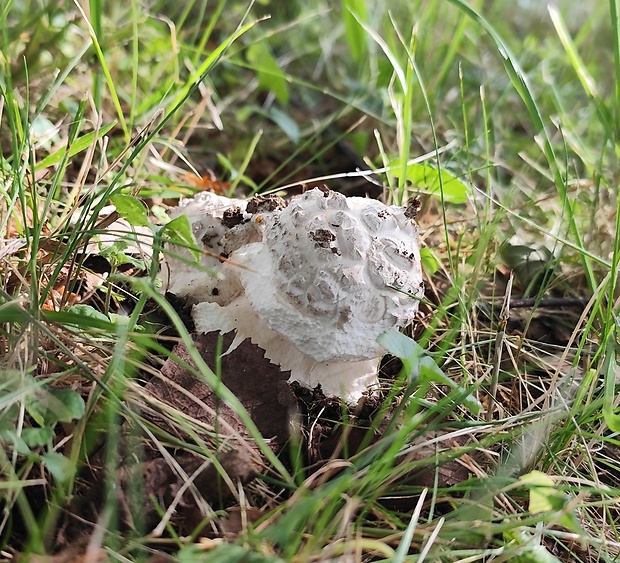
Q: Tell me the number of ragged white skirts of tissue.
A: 1